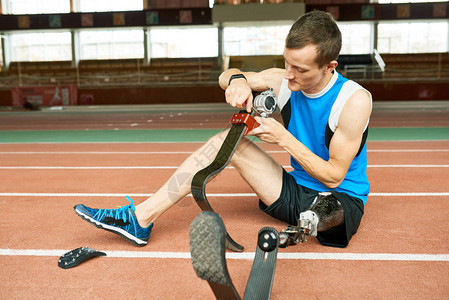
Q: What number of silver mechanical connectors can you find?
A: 2